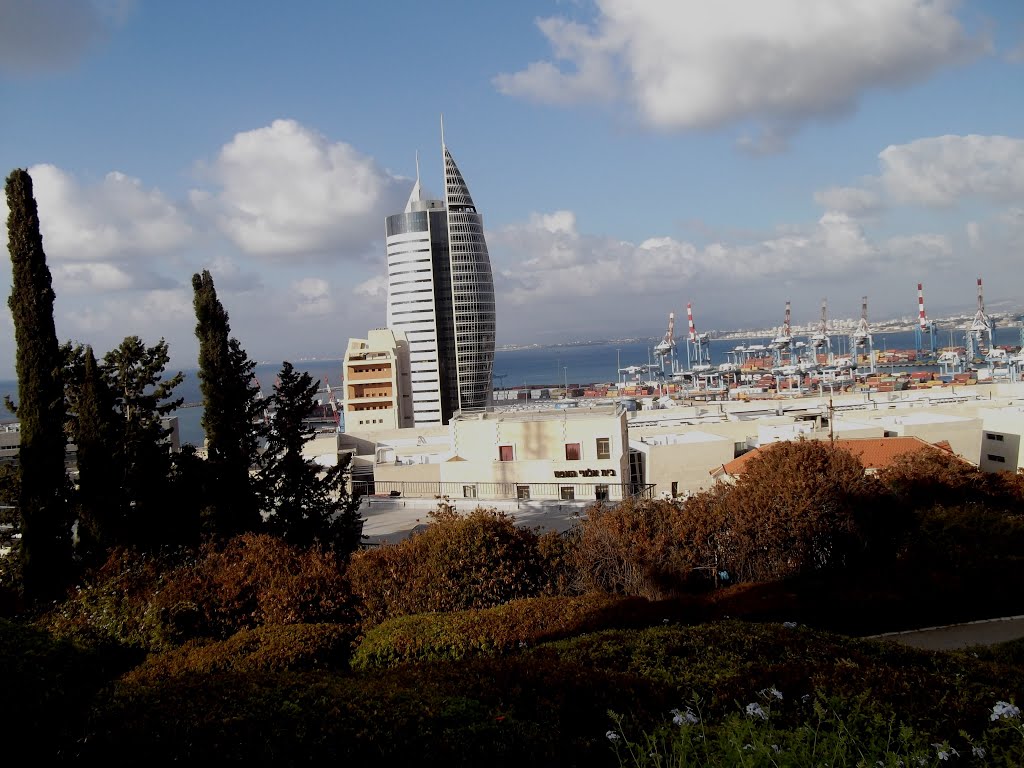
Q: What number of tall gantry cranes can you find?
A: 7